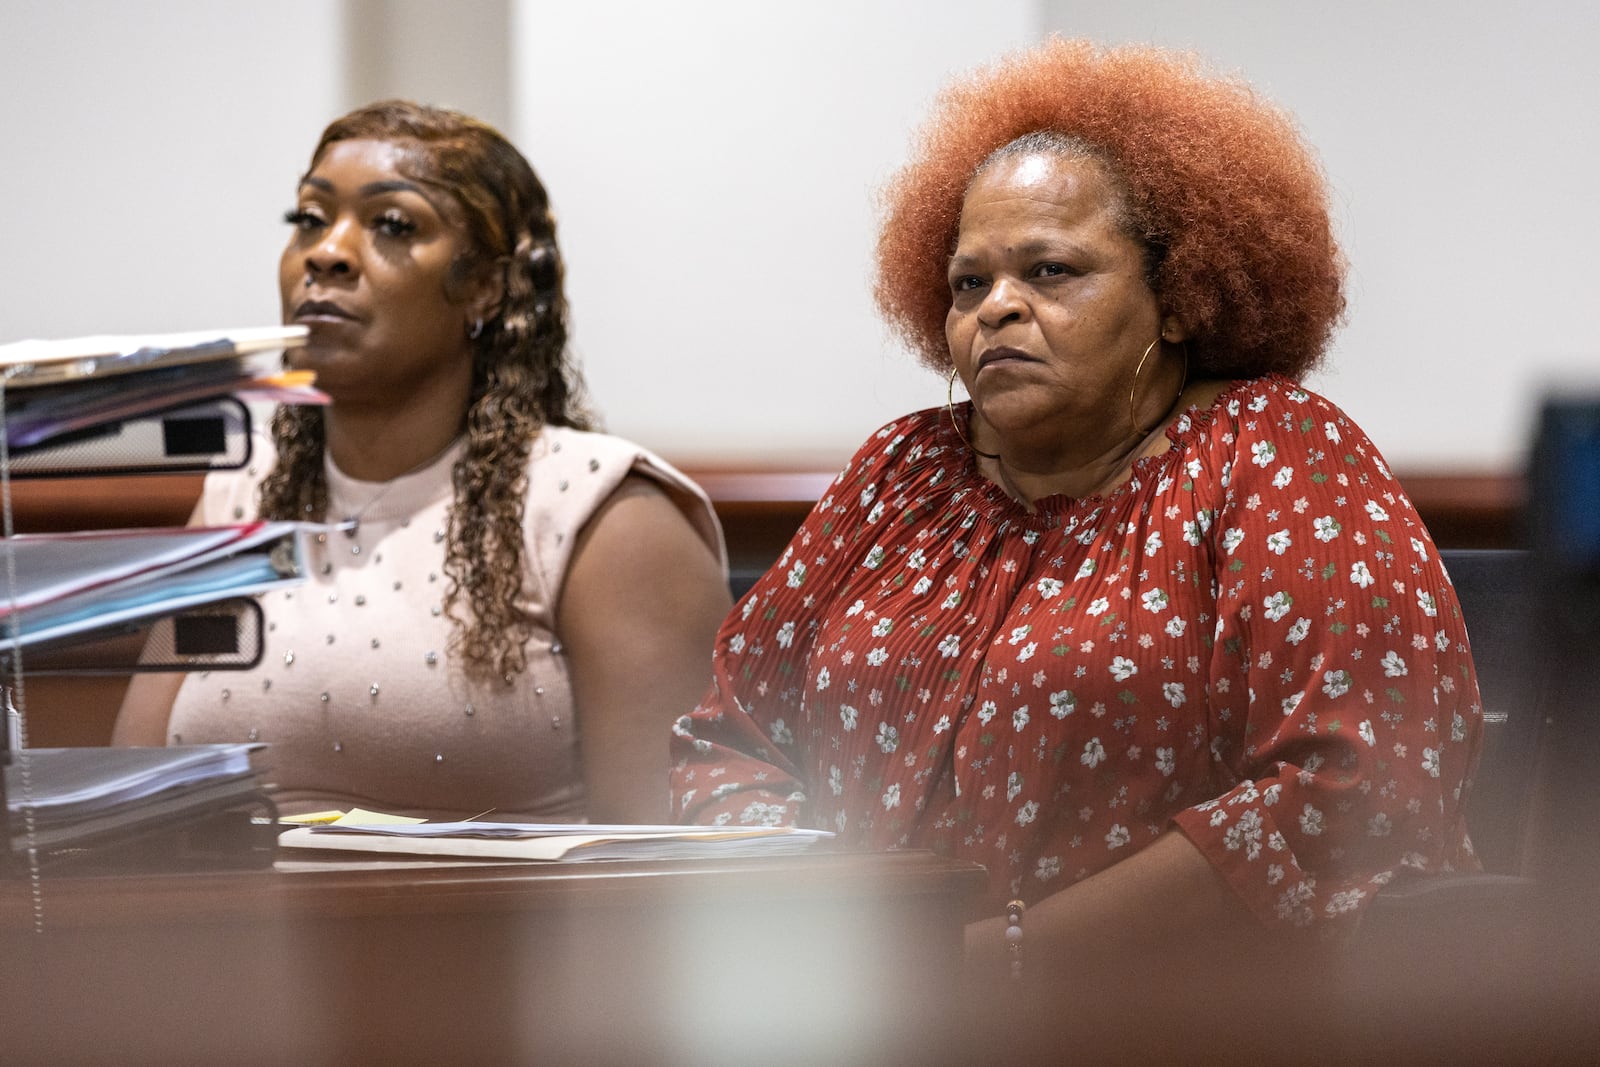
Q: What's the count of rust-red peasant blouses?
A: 1